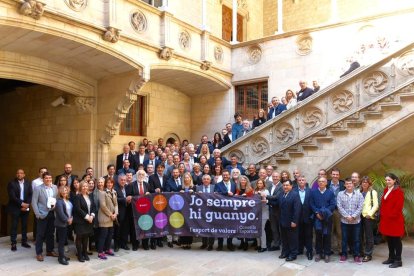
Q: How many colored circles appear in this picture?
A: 6